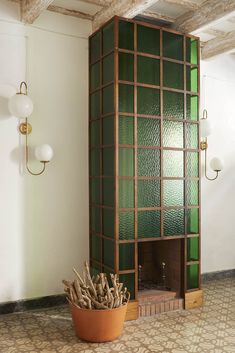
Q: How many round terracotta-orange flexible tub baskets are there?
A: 1